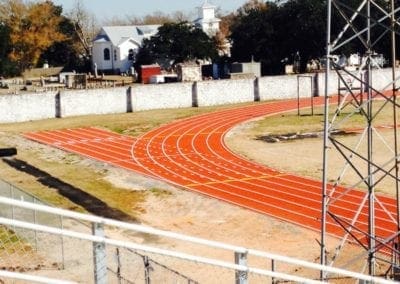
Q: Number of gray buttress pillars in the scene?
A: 6